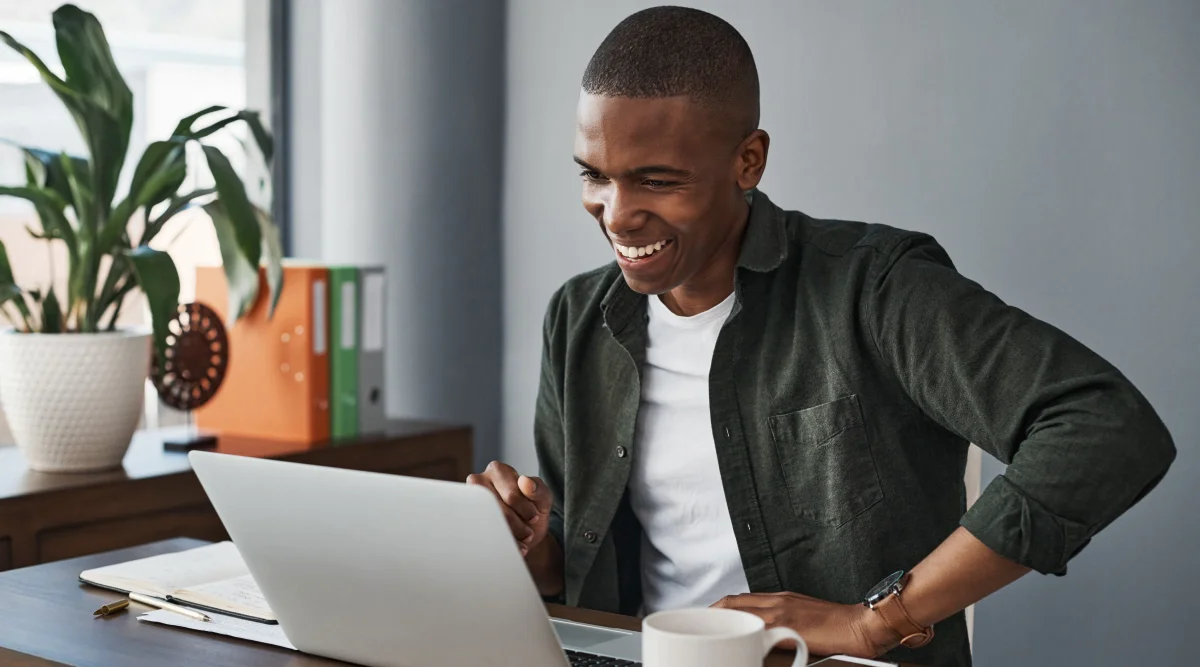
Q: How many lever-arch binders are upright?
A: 3